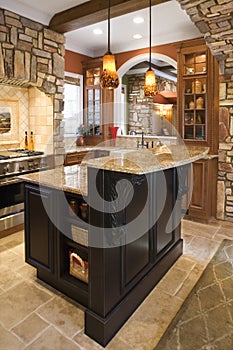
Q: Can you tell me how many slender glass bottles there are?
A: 2